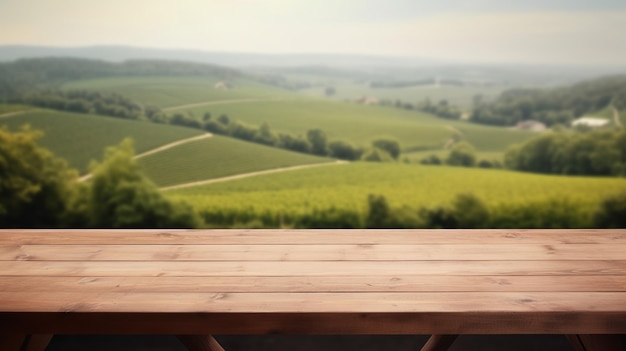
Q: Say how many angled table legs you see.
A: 4